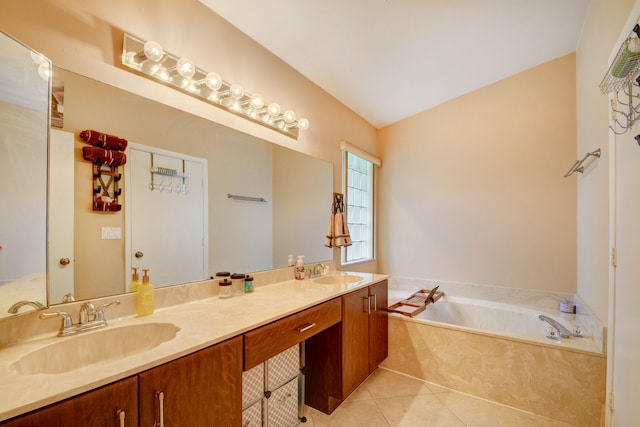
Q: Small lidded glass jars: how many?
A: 3